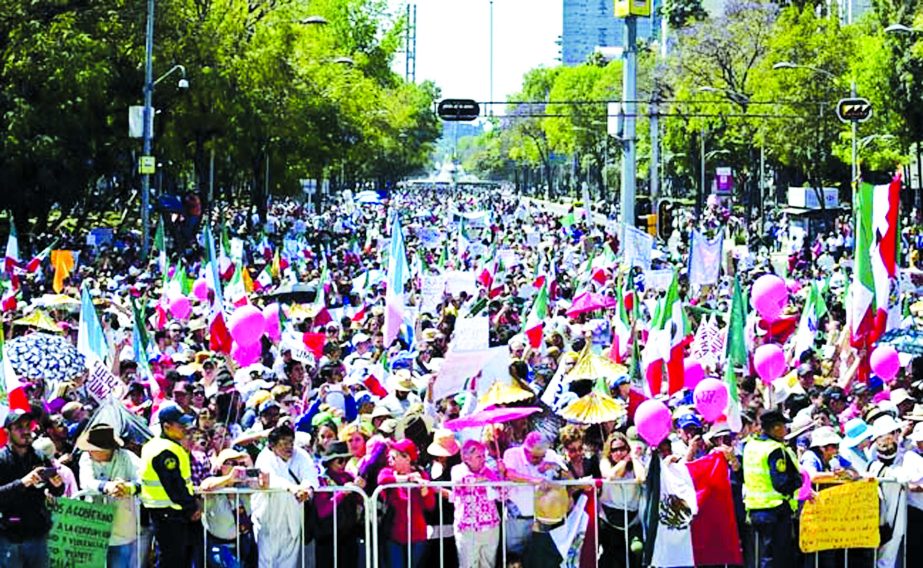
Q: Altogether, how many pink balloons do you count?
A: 11